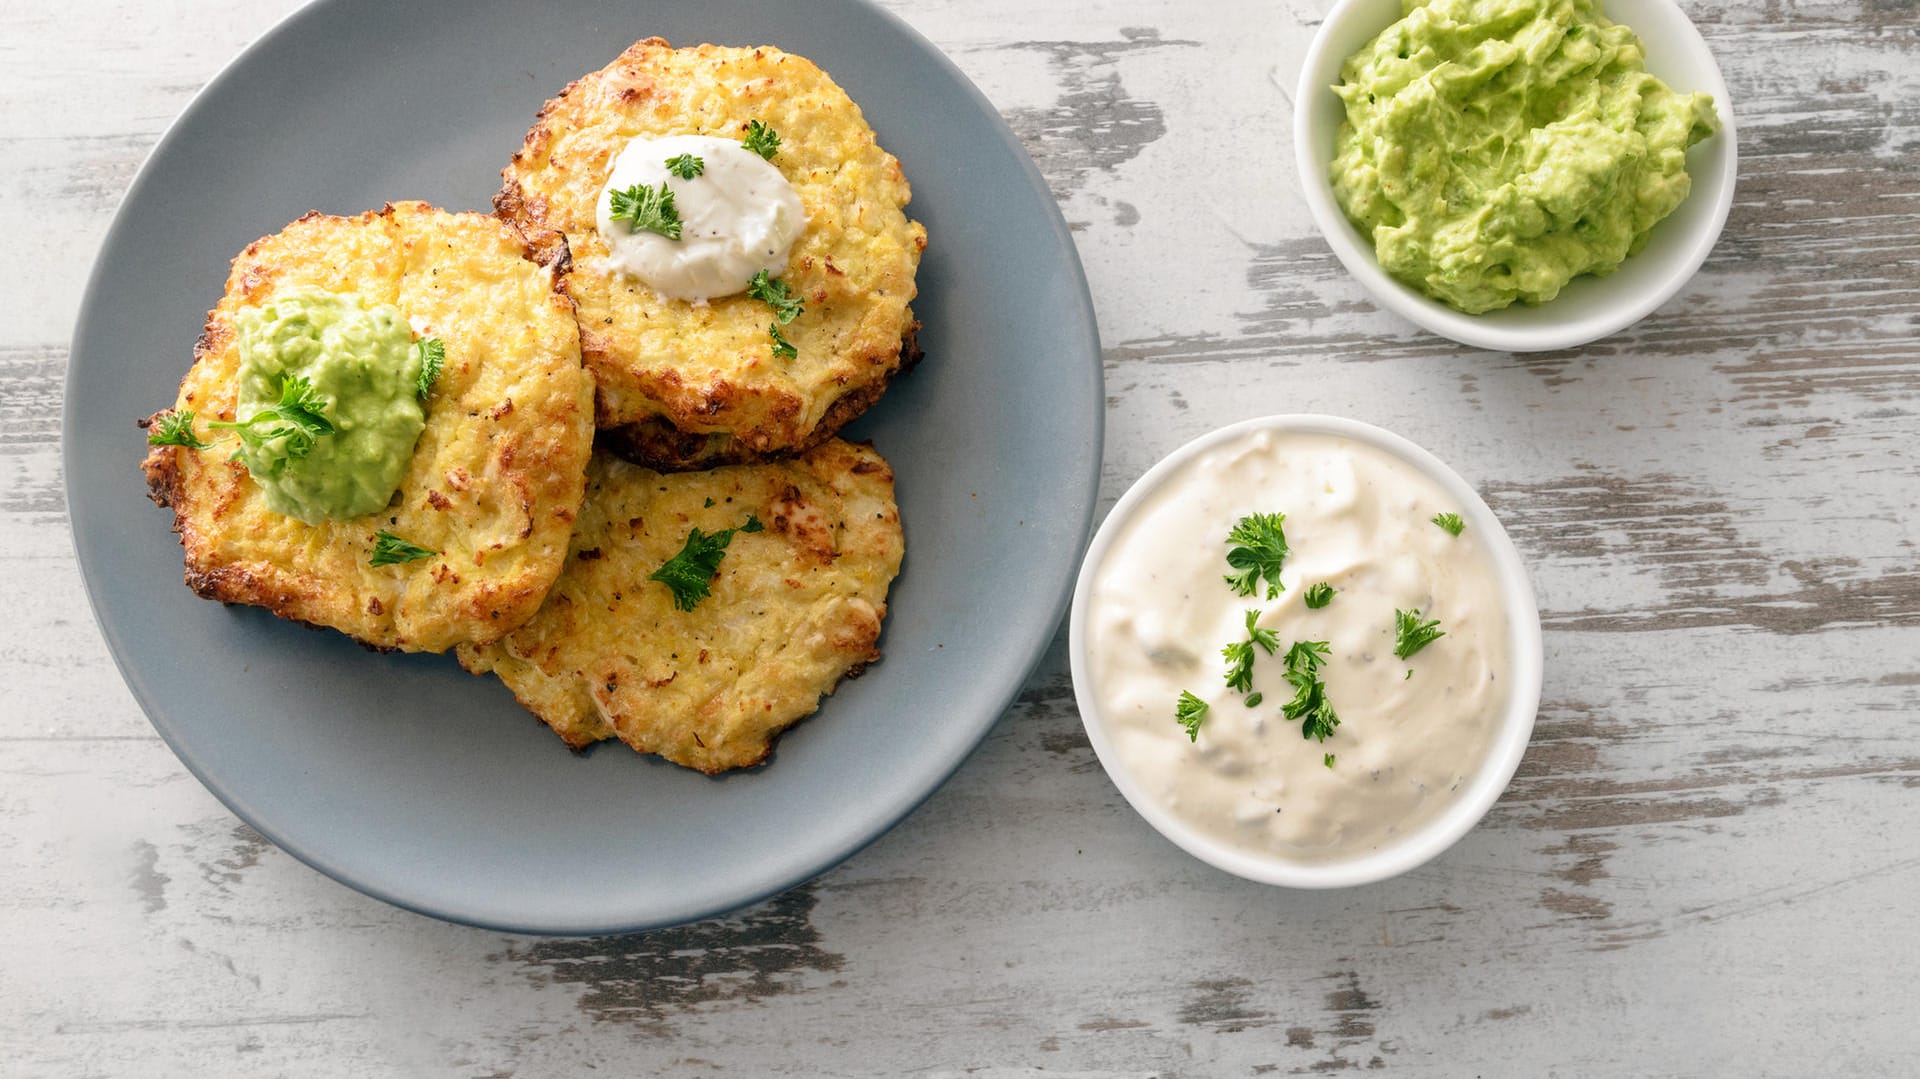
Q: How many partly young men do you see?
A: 0